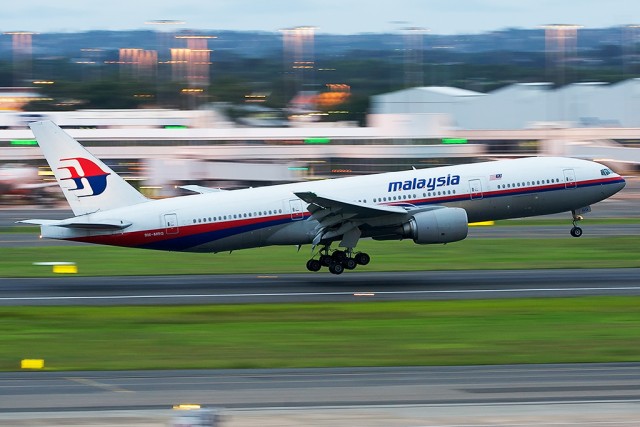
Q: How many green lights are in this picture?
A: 4